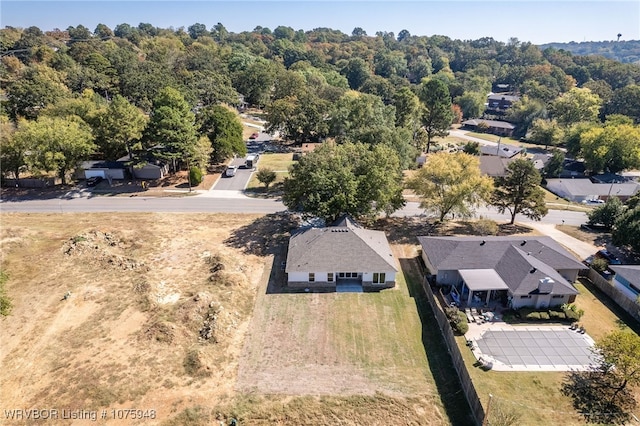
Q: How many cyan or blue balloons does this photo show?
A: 0